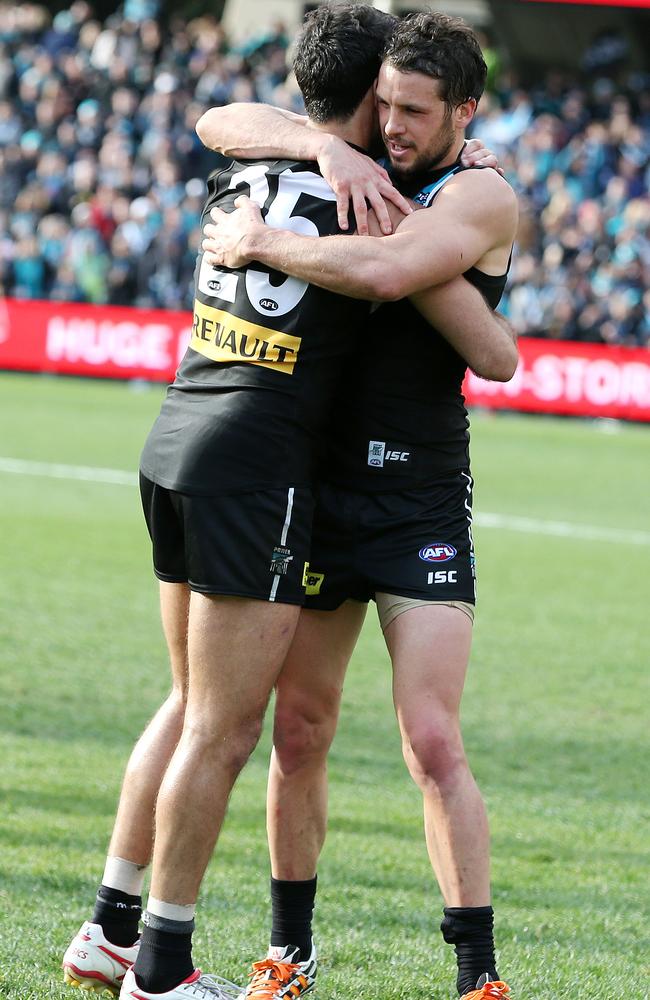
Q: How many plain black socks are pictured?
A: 2